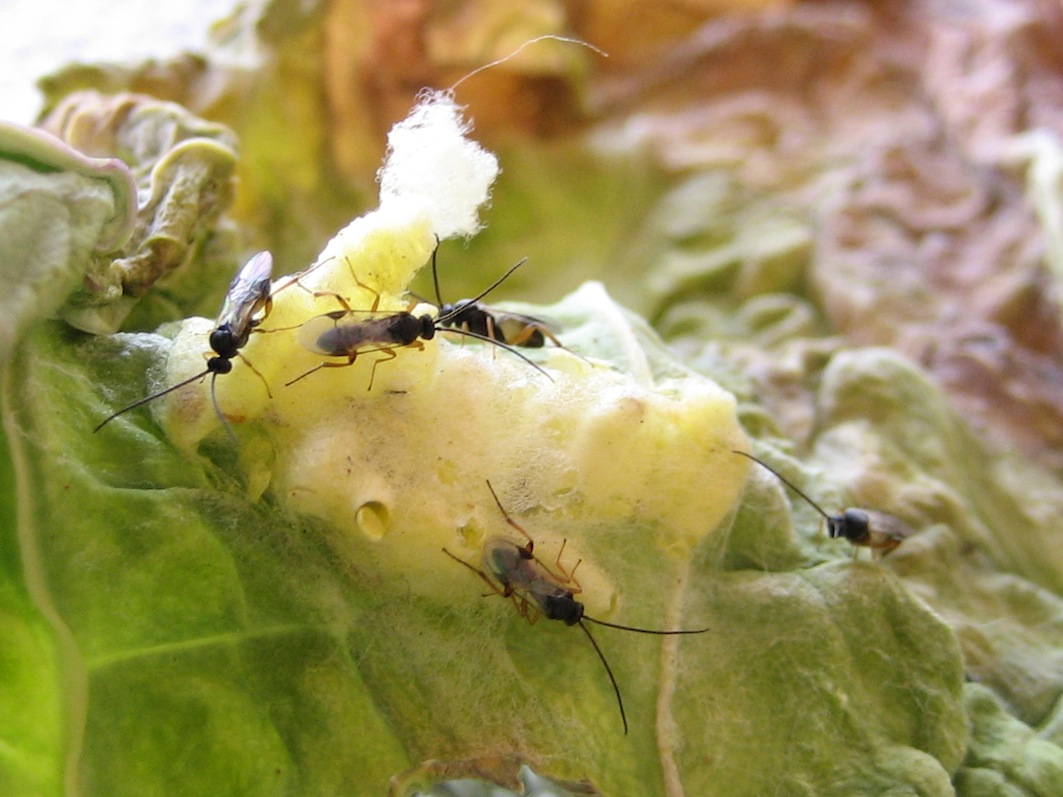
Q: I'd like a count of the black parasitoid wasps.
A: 5